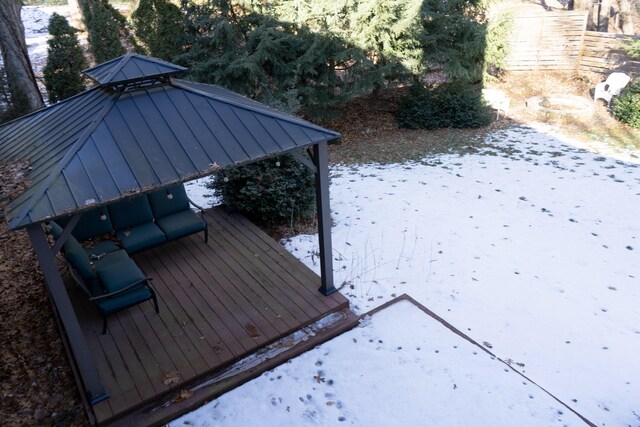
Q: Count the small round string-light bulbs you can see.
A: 4